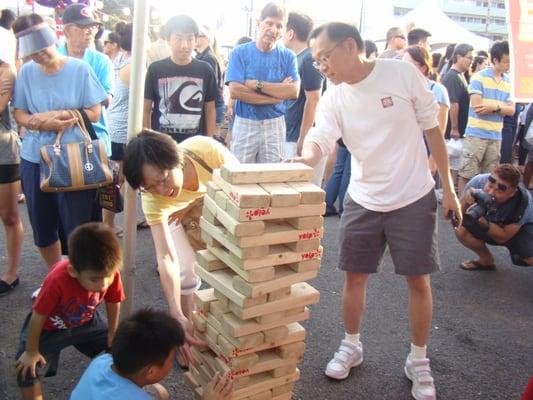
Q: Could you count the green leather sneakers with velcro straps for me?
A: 0